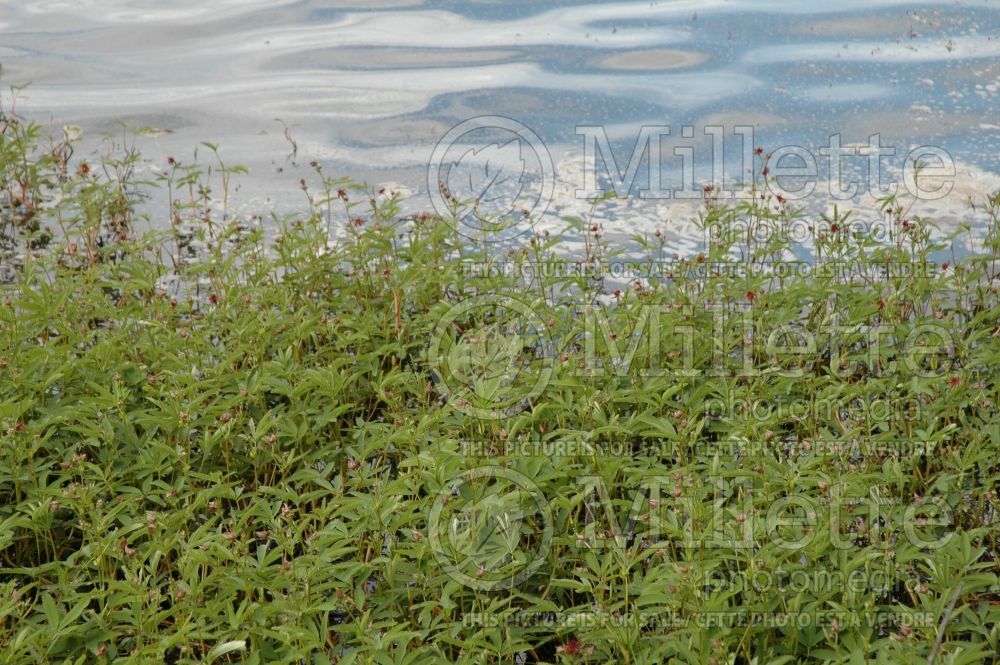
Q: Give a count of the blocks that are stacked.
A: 0